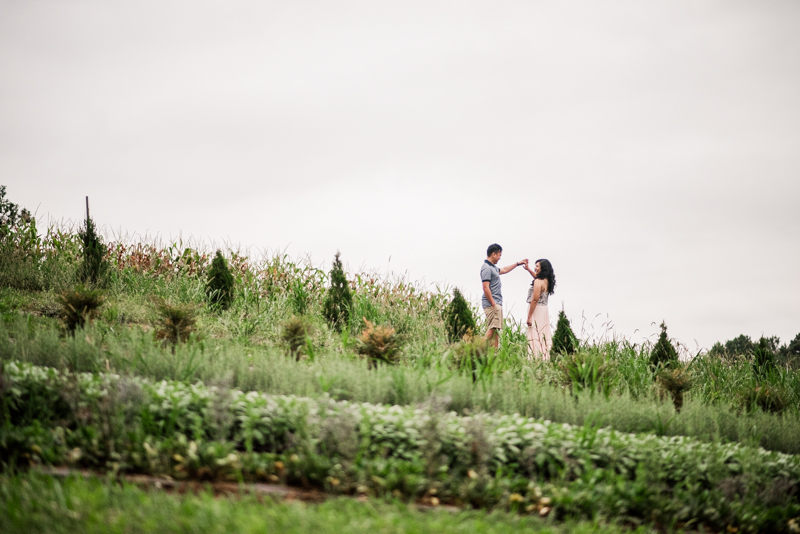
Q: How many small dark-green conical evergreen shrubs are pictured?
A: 7